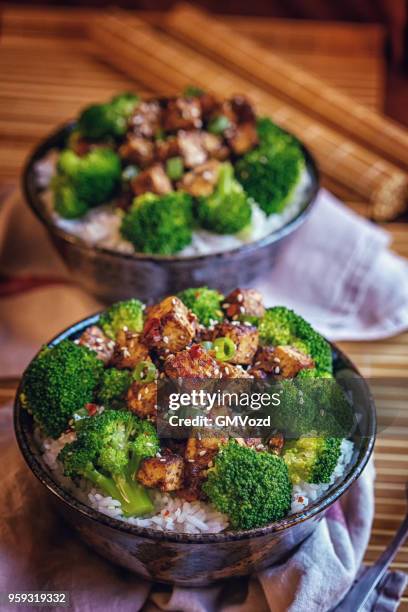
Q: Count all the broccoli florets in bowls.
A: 14